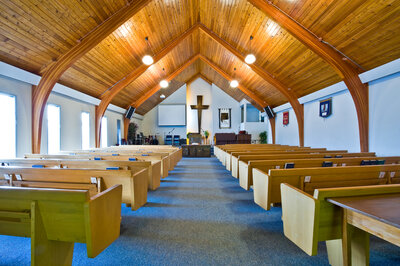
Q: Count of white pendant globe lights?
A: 4